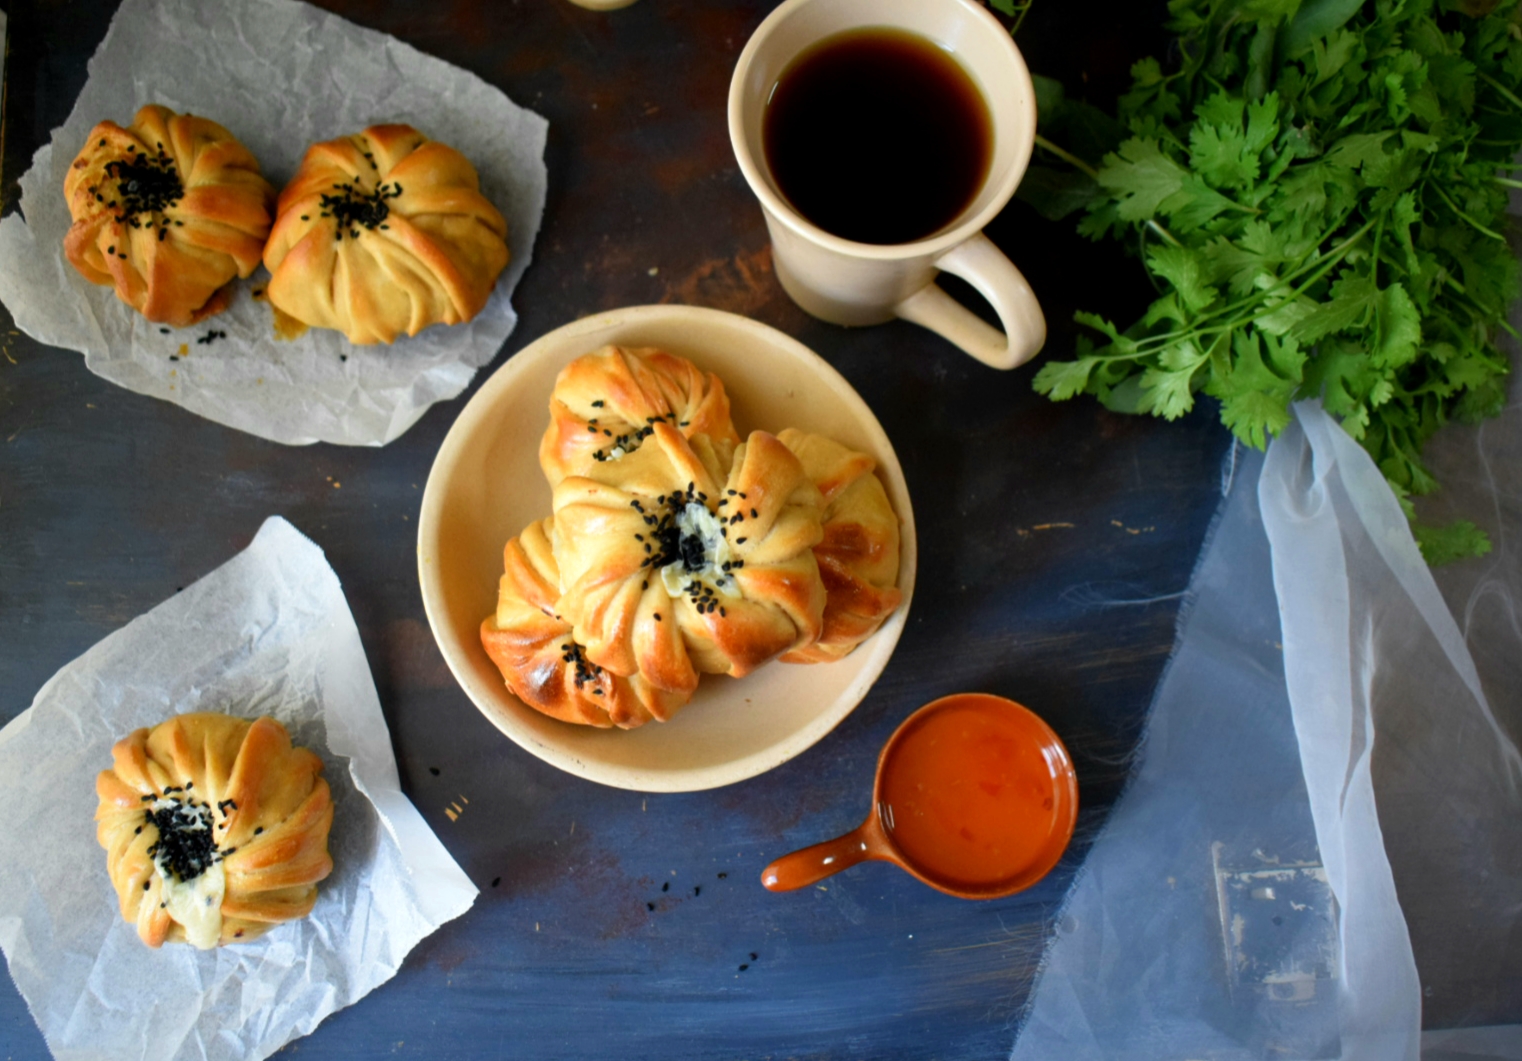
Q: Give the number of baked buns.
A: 7